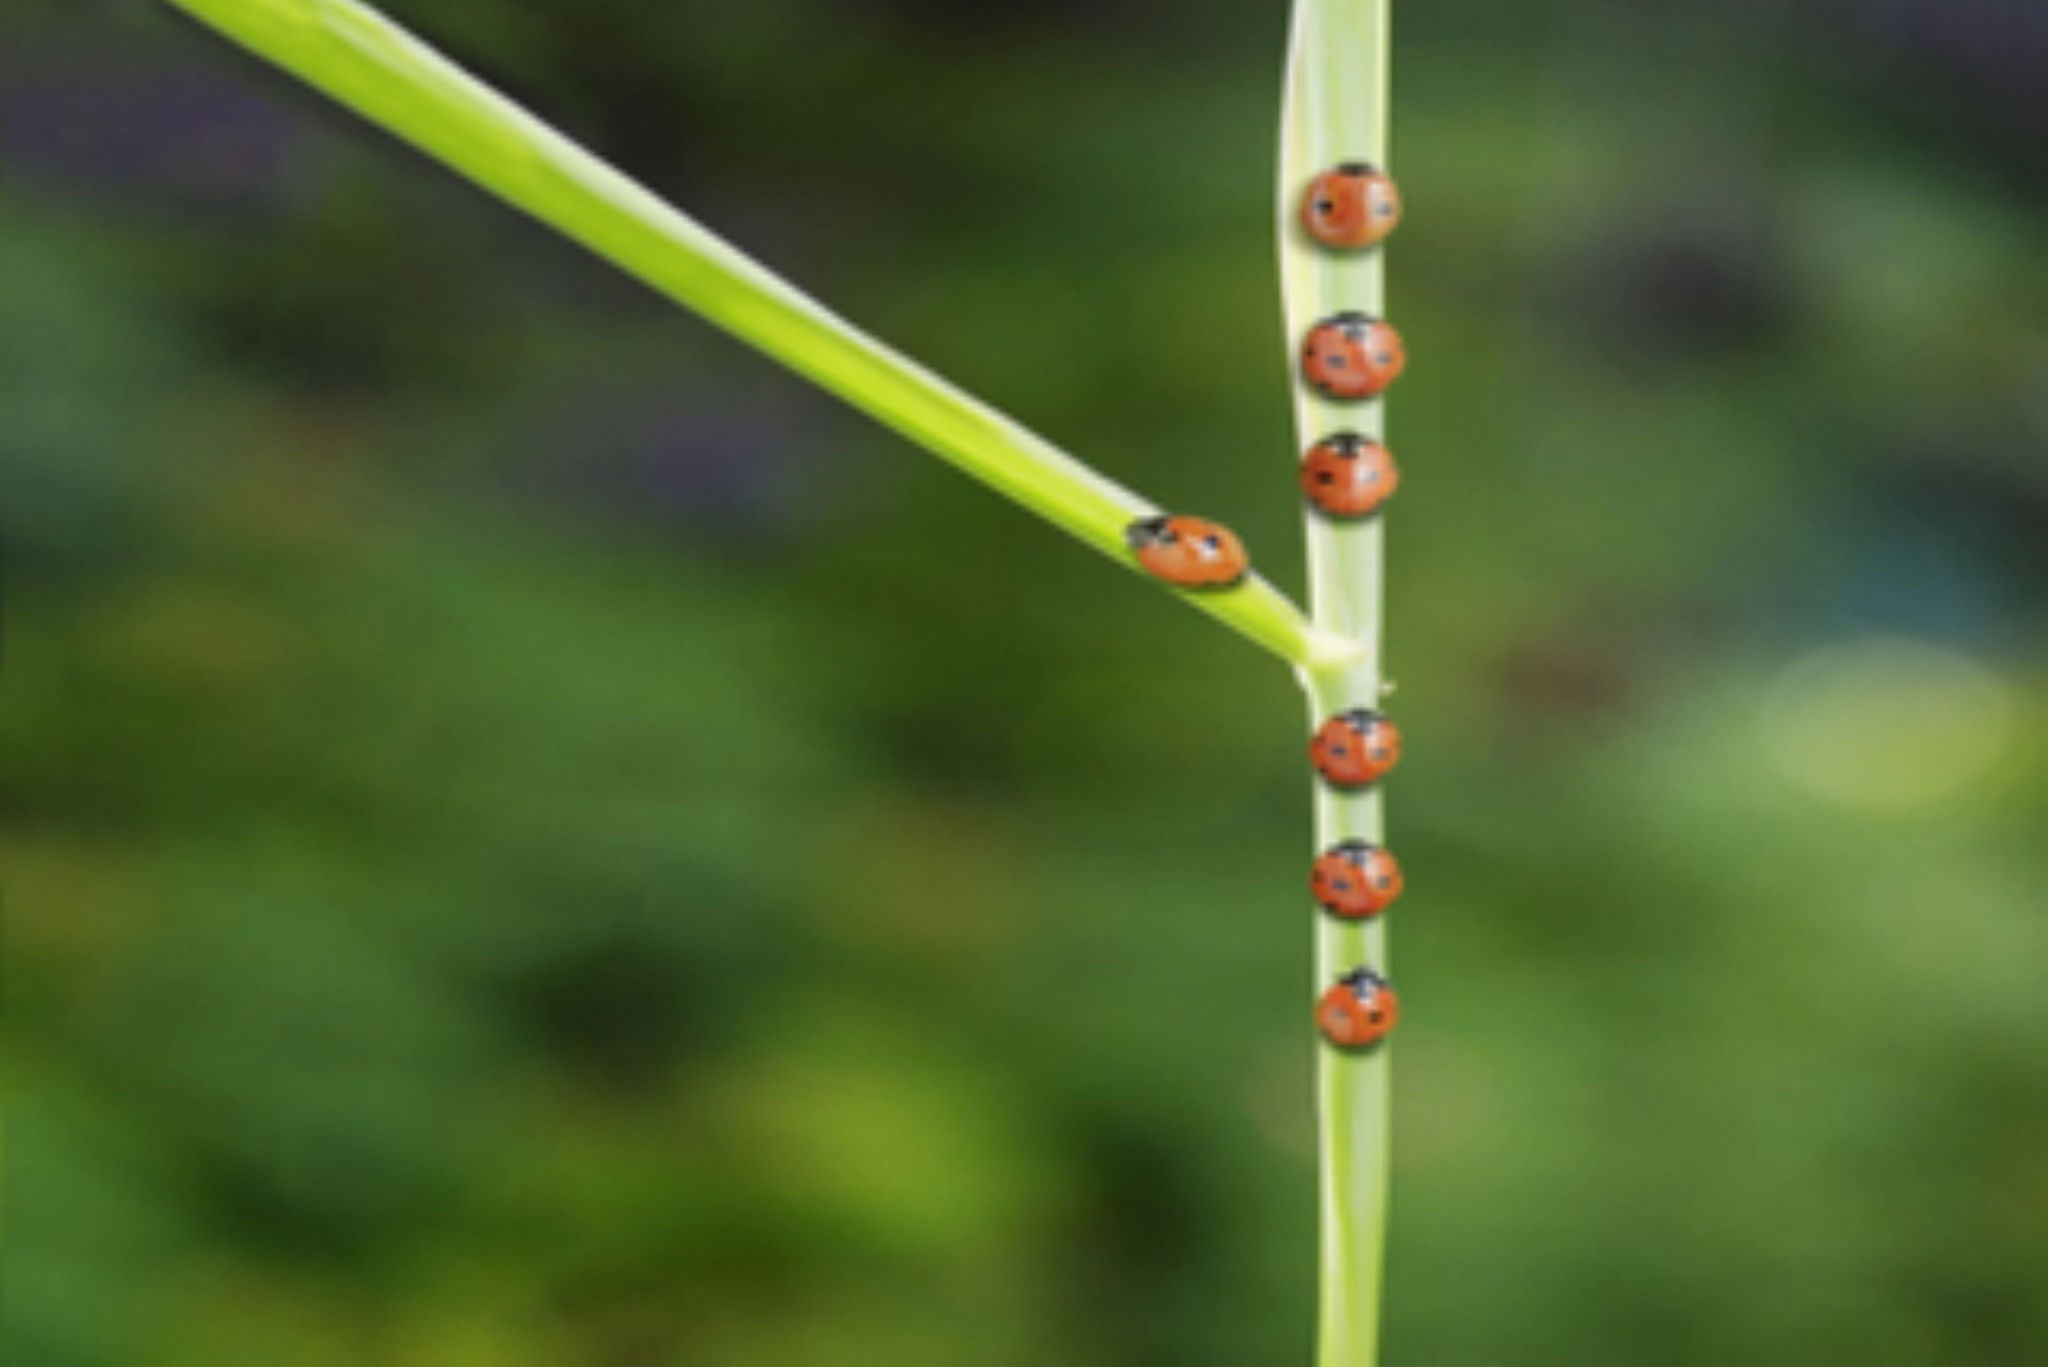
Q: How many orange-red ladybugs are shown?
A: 7